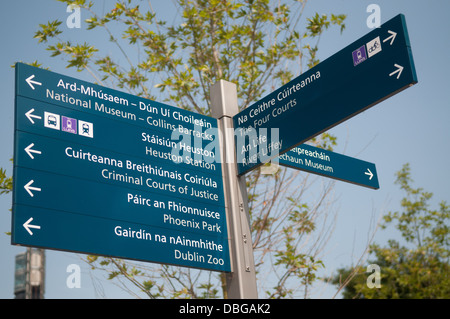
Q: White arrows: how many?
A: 8